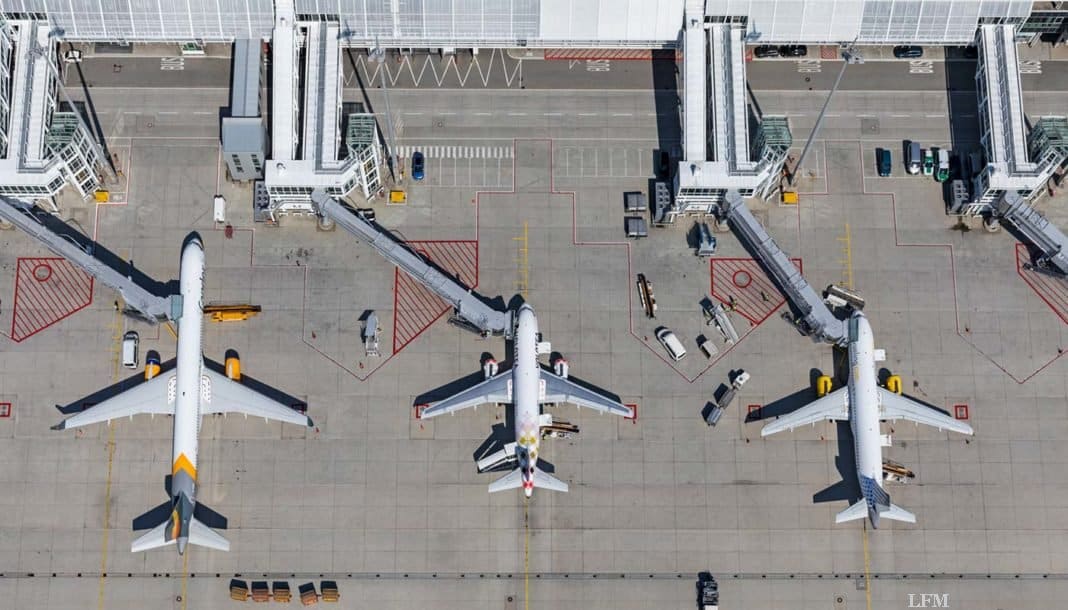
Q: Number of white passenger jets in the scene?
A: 3